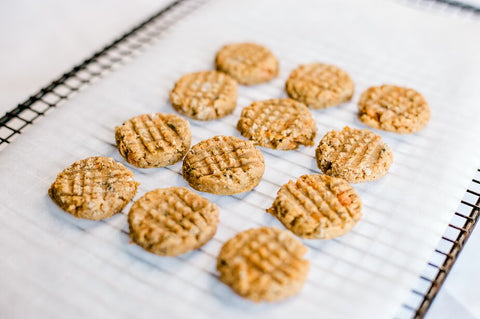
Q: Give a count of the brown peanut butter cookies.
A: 12